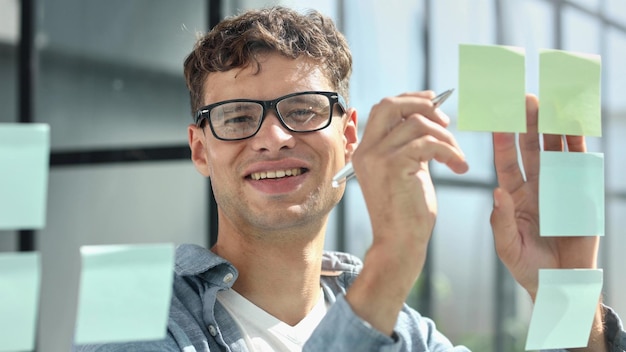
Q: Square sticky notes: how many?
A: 7